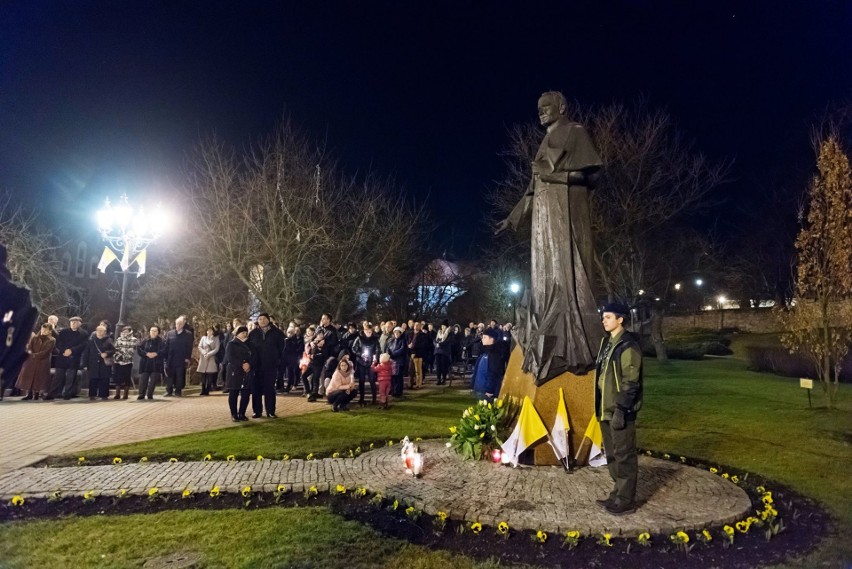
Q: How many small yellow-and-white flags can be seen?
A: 6